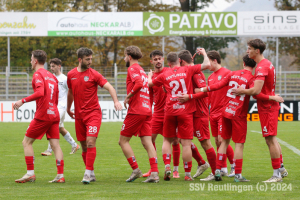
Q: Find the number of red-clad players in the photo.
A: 9